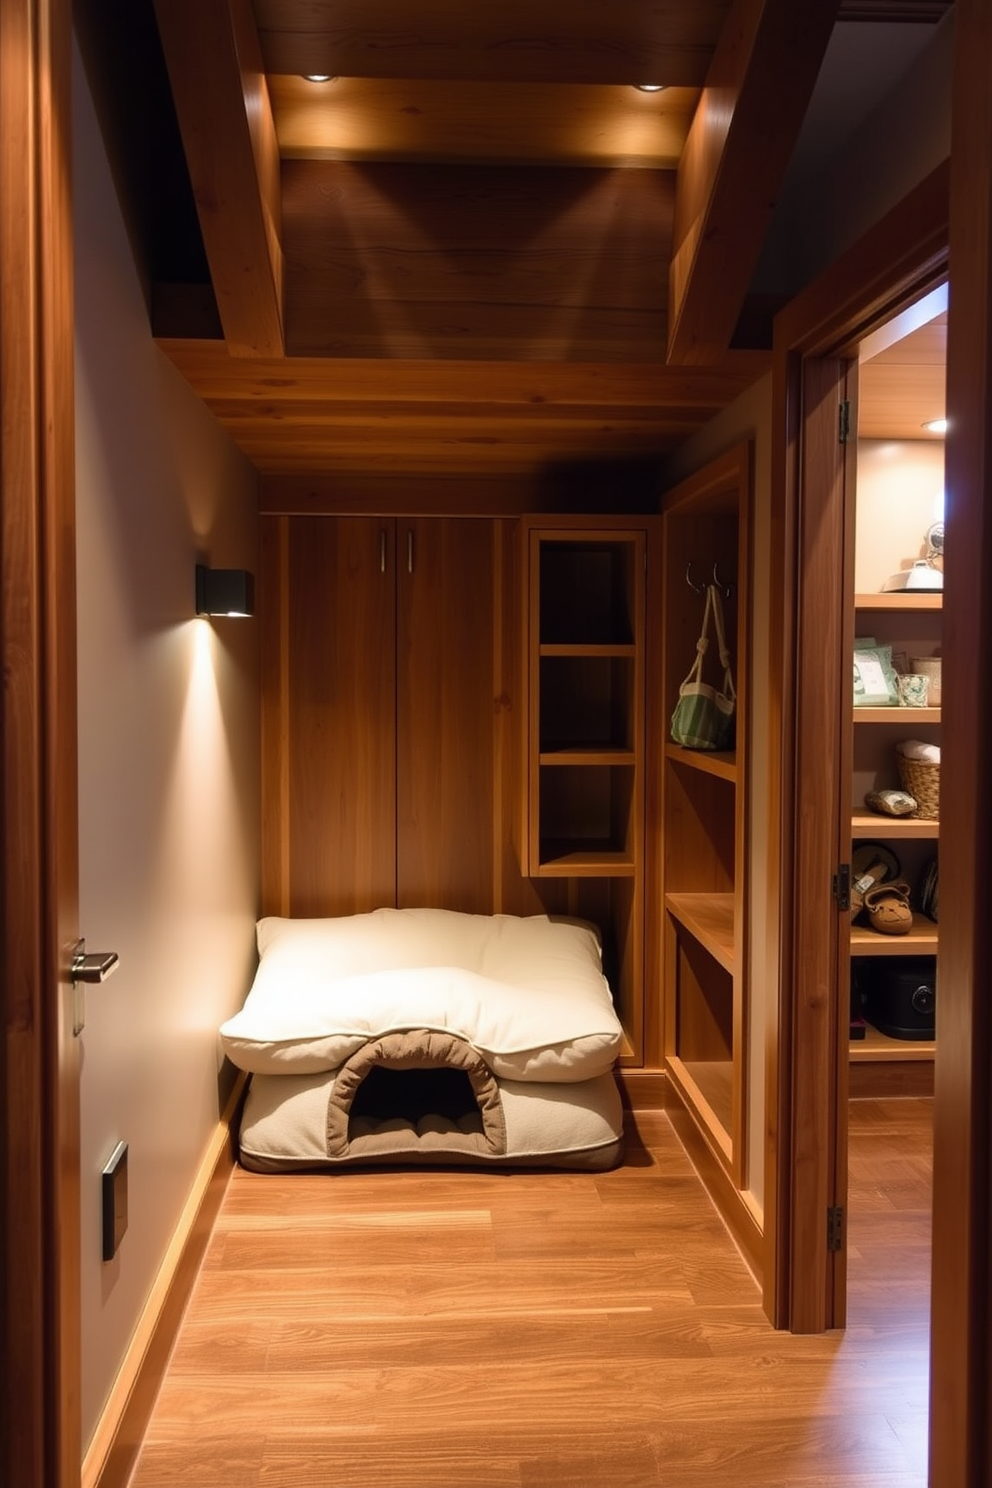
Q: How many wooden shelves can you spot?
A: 11